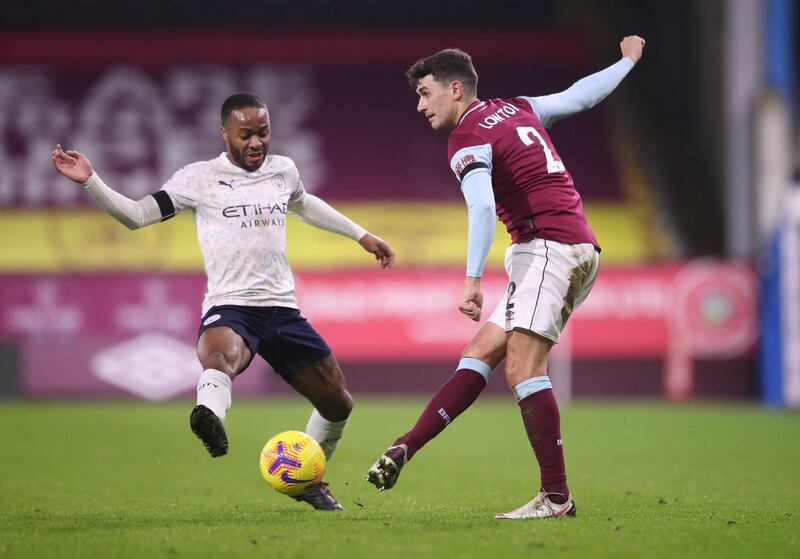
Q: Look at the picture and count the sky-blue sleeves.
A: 2